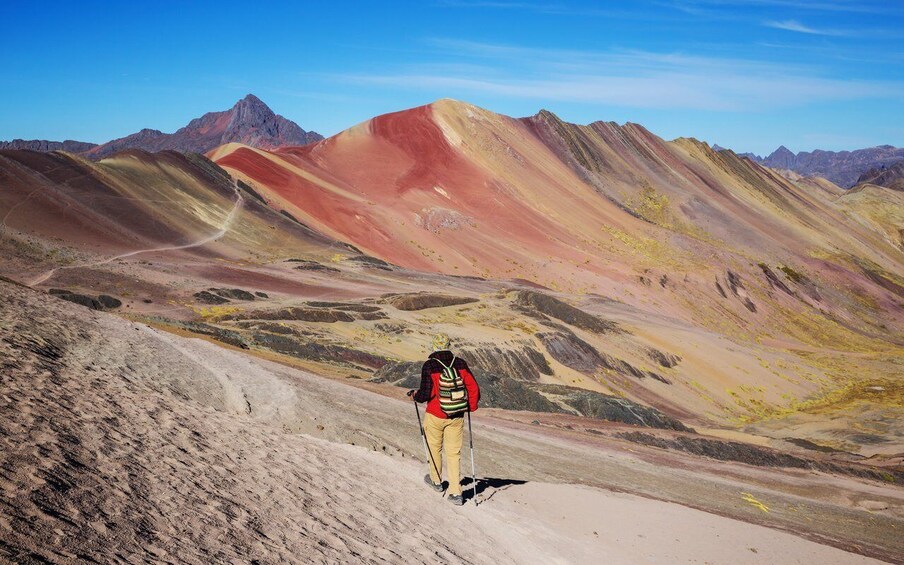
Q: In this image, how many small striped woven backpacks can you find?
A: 1